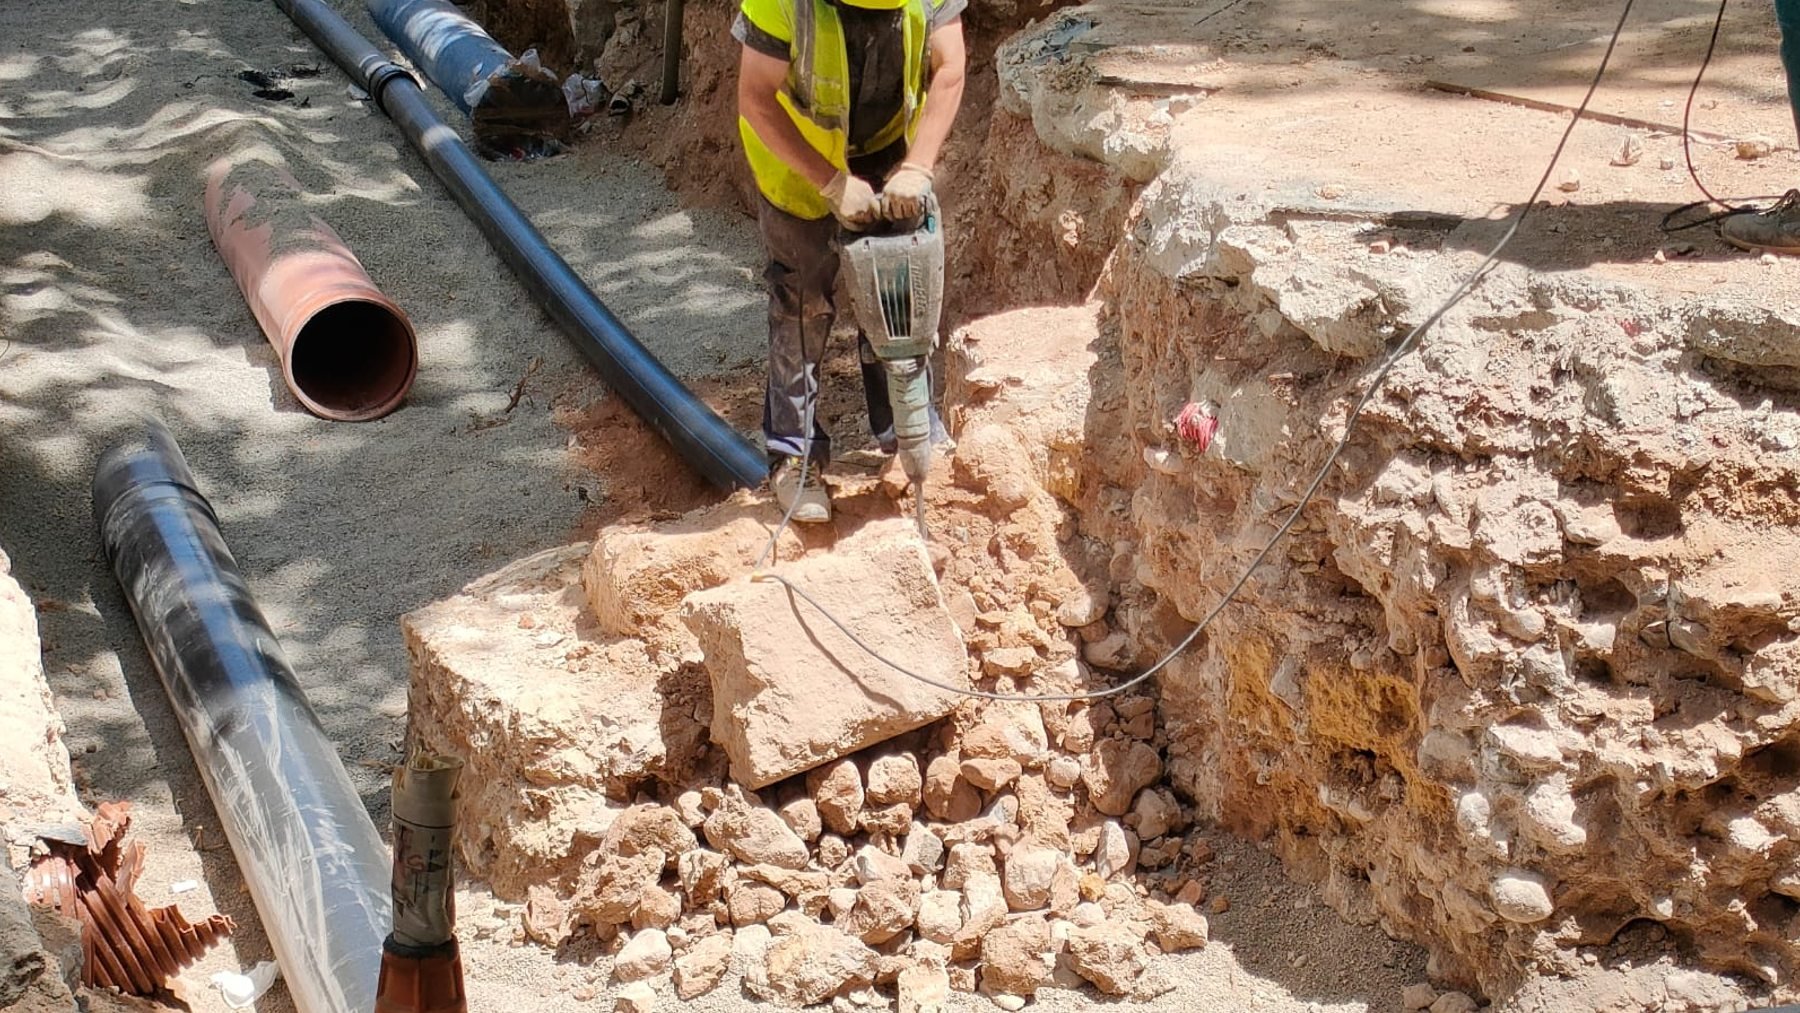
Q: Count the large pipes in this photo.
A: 4